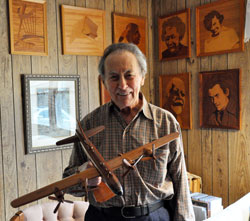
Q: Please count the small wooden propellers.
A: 4